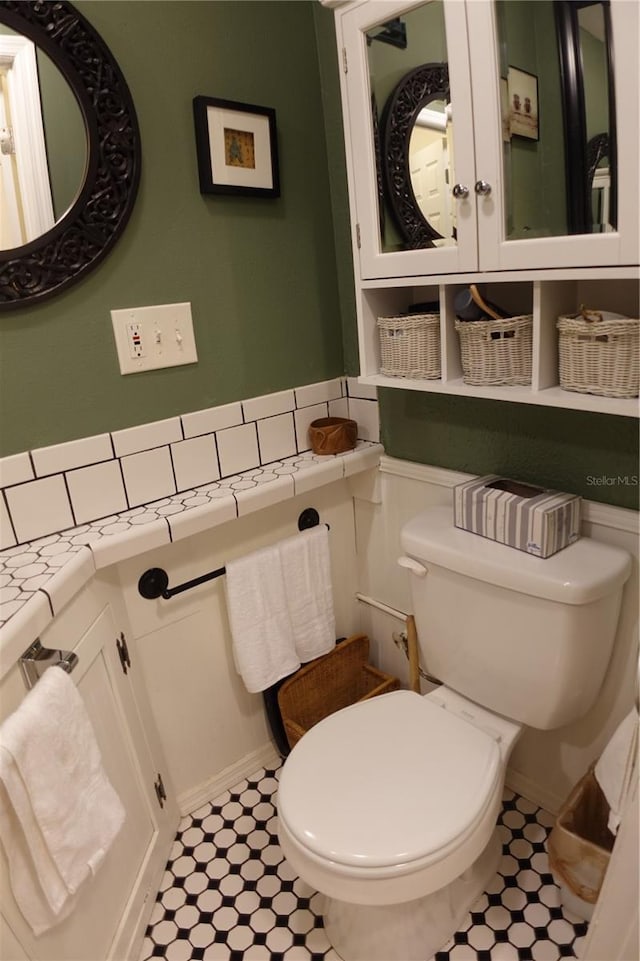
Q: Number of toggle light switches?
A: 2